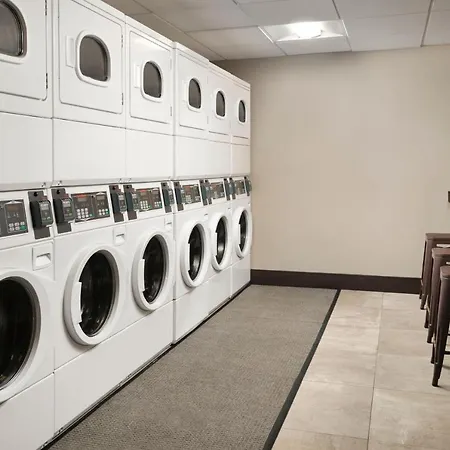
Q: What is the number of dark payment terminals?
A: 11